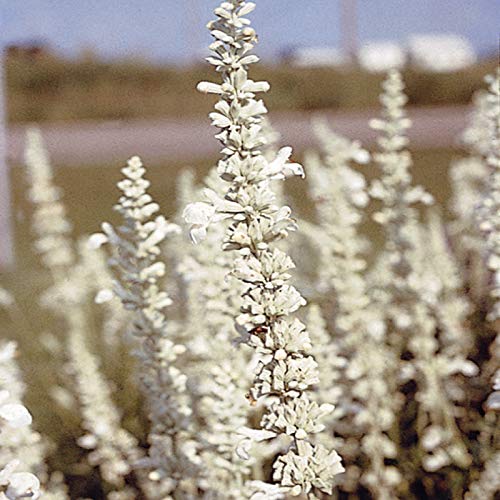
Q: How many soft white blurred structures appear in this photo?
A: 3